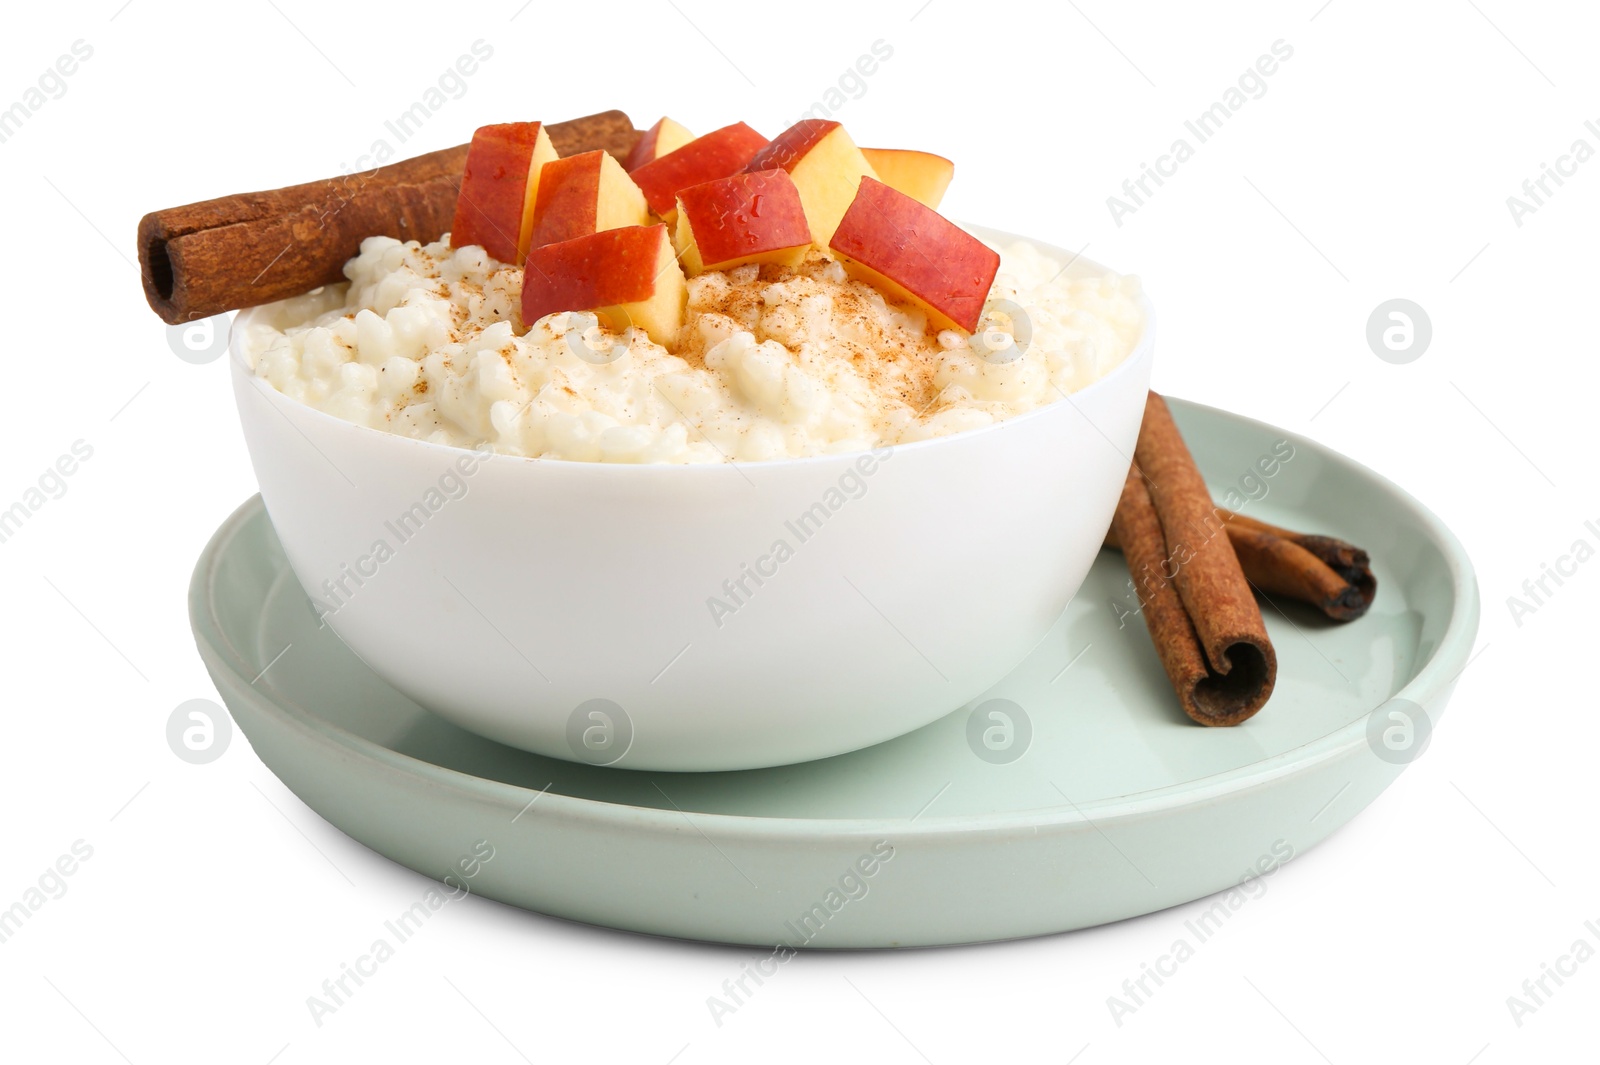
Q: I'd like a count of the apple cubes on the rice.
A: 9